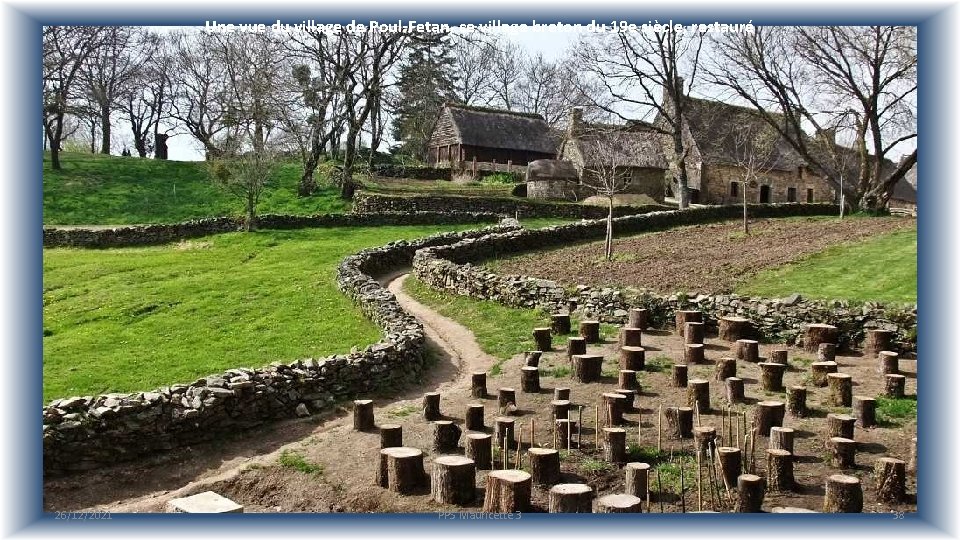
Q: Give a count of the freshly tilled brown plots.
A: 1